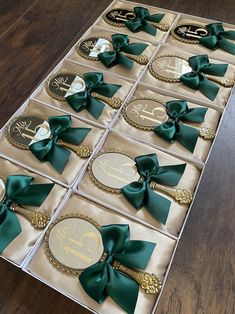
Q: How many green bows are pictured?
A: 10